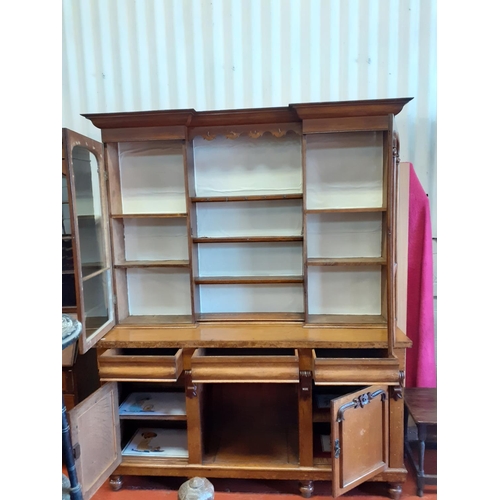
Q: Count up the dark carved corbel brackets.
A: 3